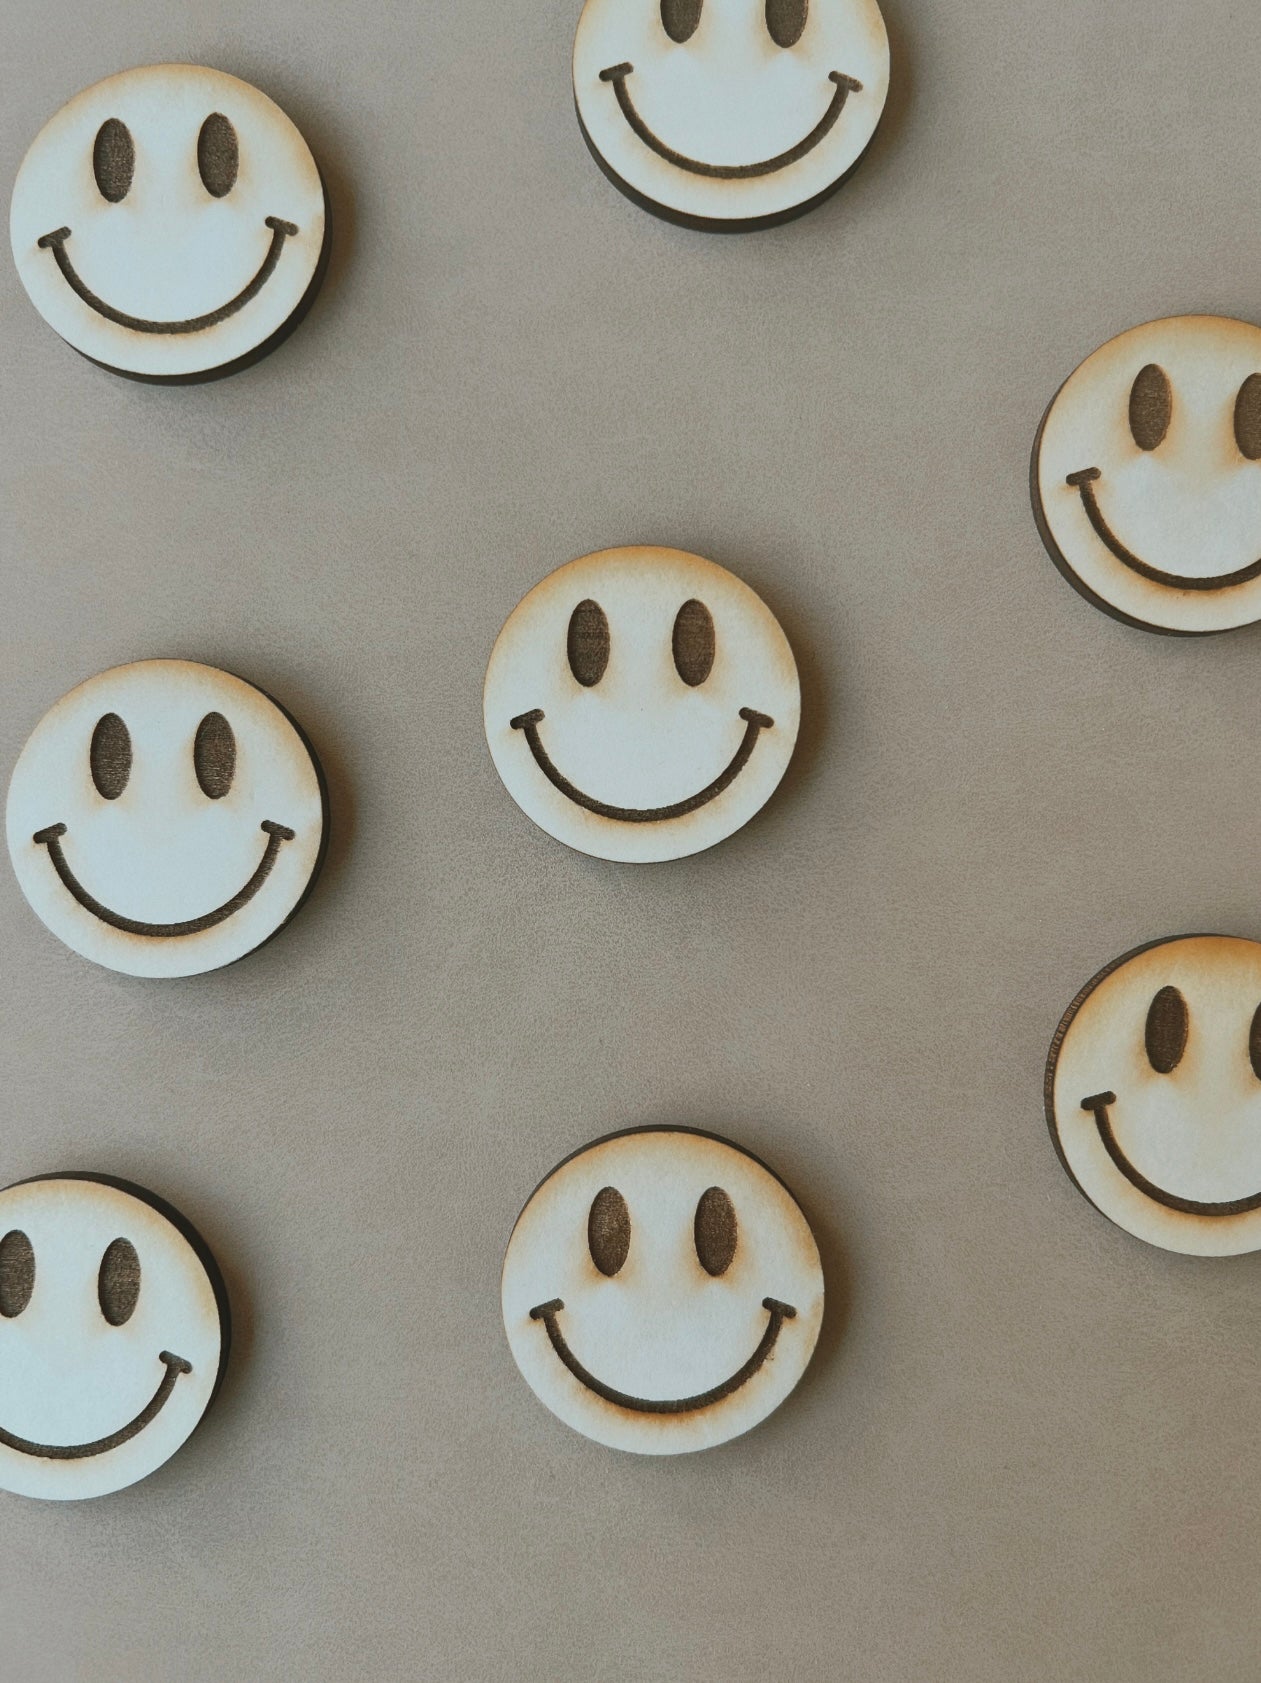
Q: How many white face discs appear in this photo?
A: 8